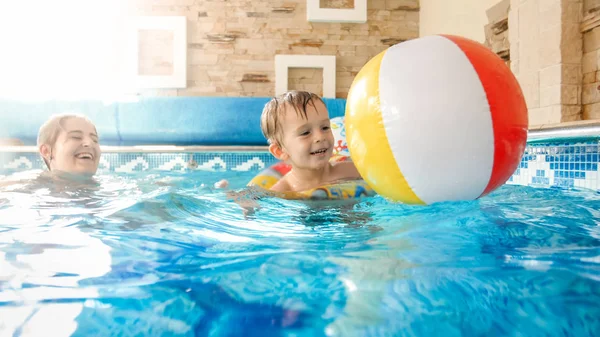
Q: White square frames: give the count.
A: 3